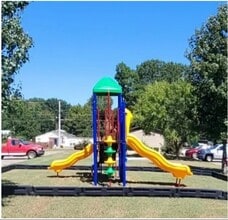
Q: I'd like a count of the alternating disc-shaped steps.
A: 4